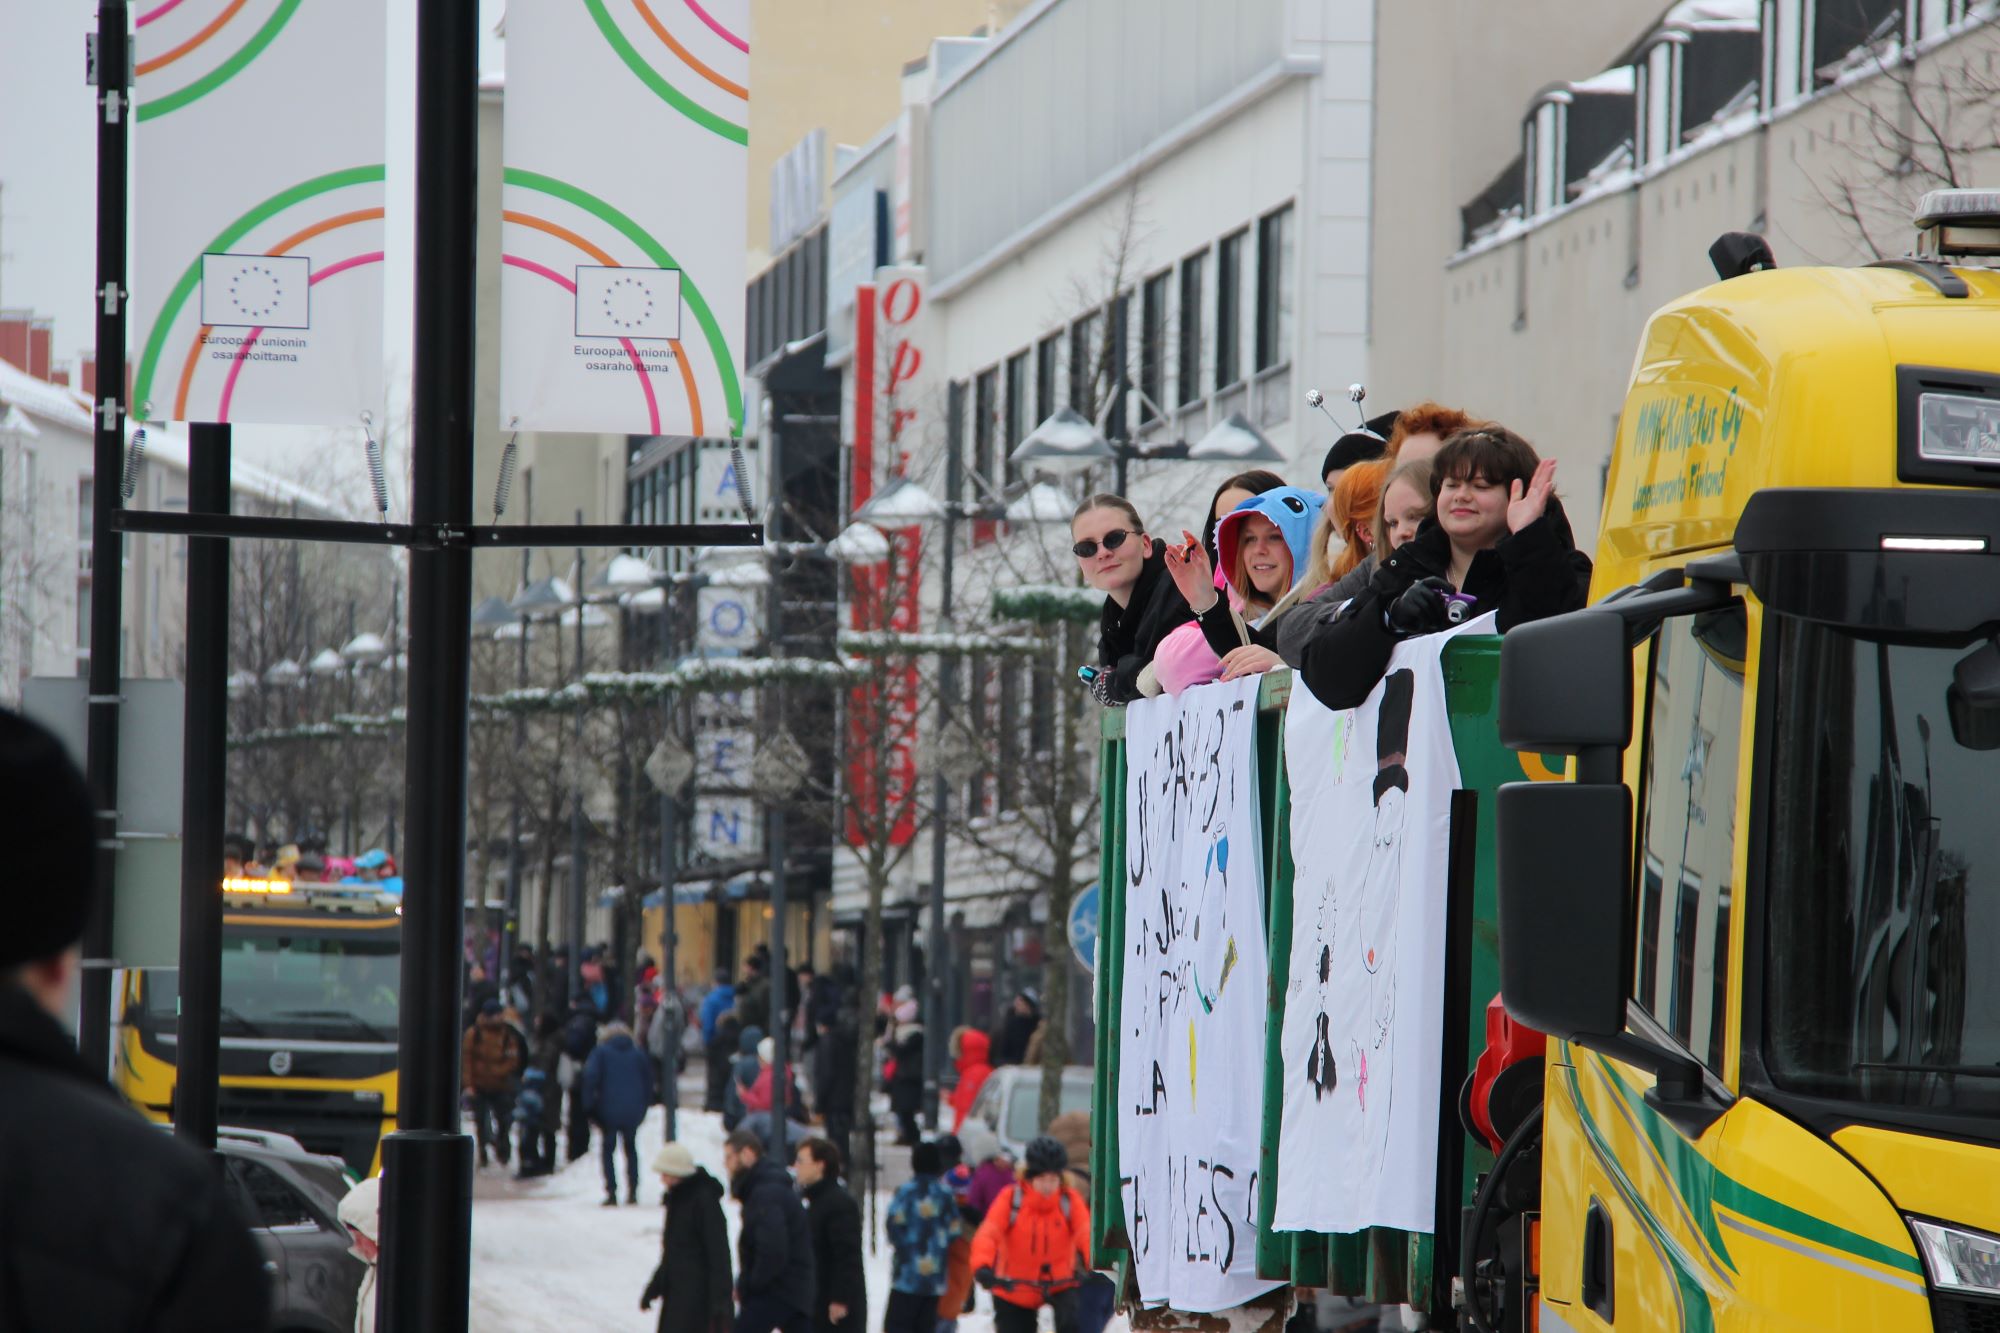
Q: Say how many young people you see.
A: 8